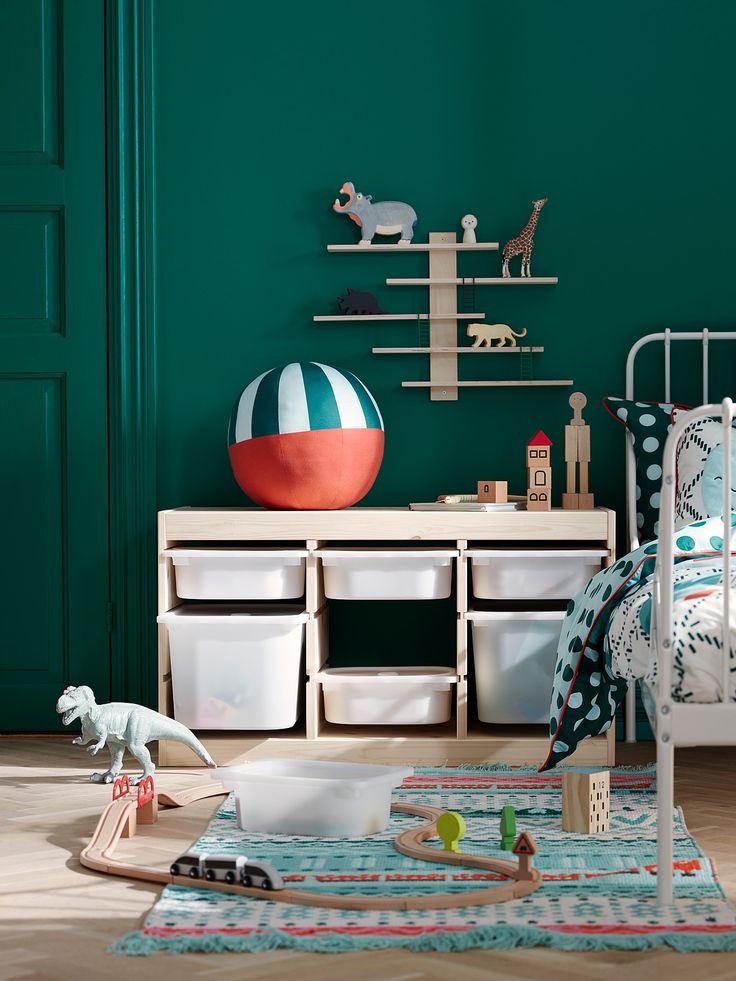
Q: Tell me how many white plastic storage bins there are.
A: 7